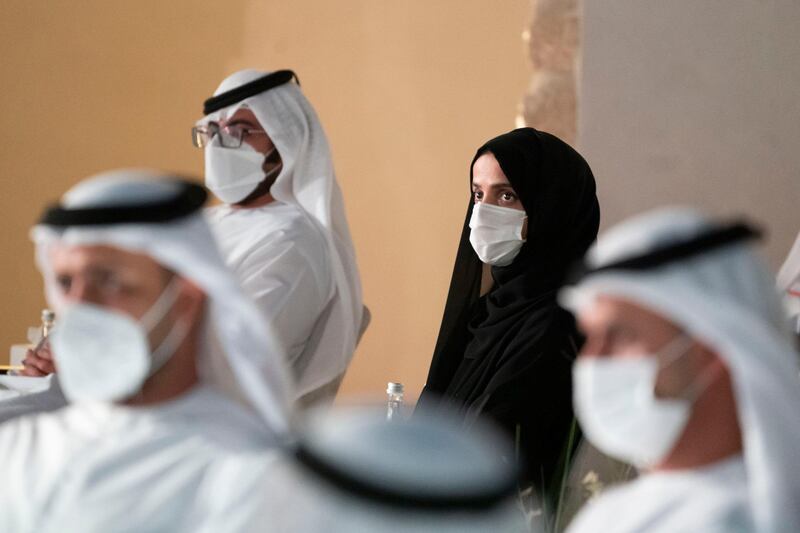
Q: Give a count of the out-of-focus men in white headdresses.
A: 3